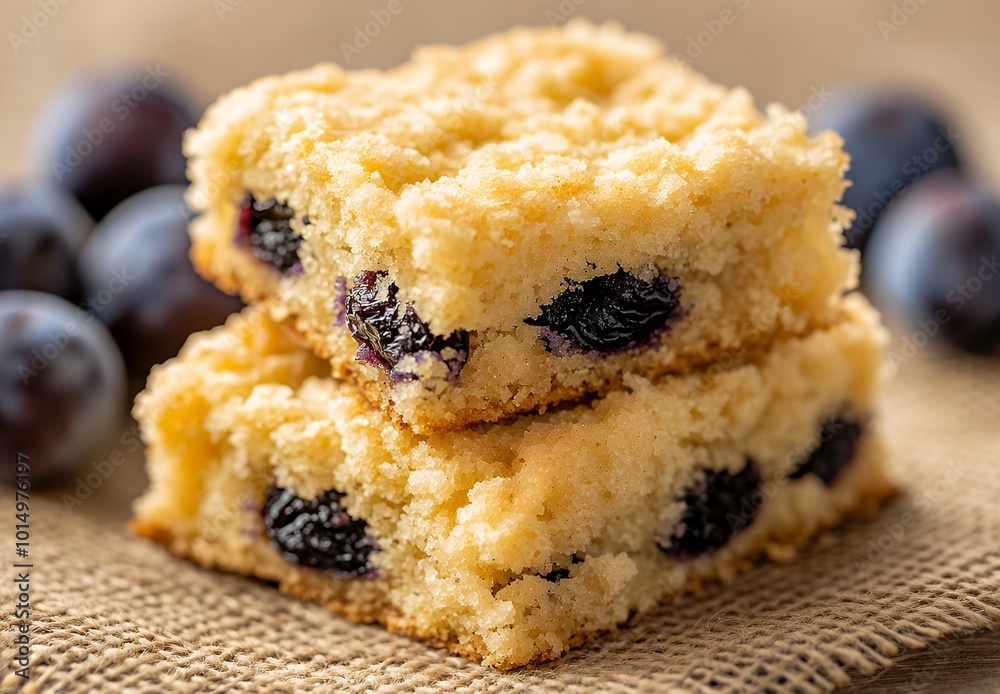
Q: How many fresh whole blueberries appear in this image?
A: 6